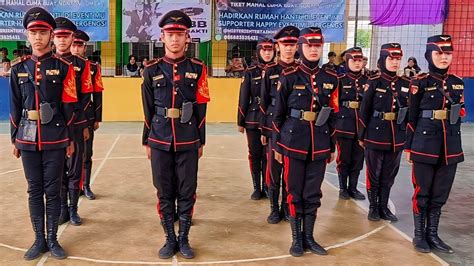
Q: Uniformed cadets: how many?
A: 10